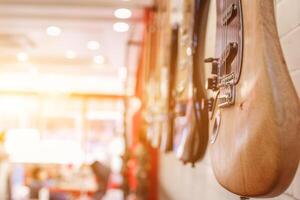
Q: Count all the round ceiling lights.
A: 7